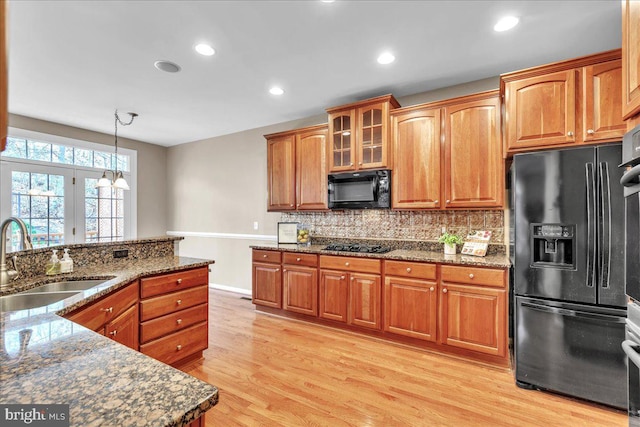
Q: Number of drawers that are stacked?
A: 4